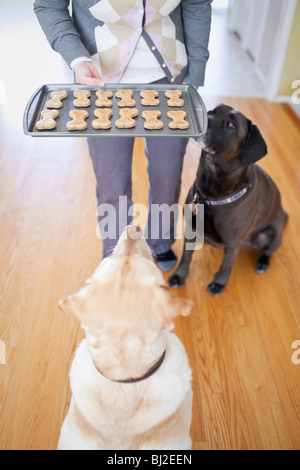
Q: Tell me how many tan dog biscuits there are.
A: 12